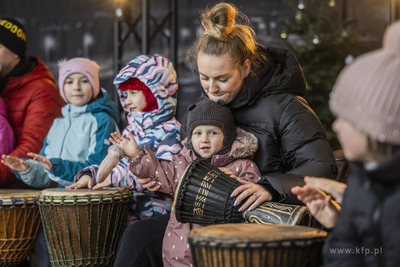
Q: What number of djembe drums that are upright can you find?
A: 3